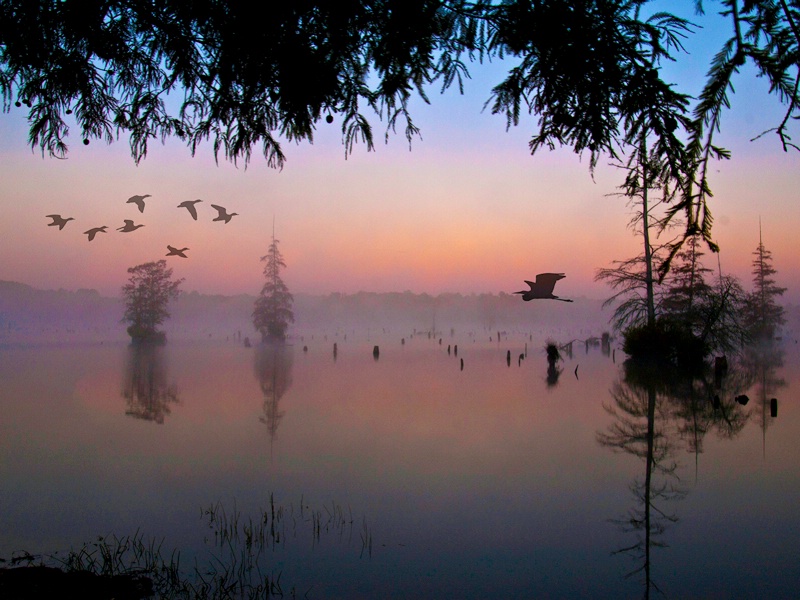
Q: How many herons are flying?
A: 1